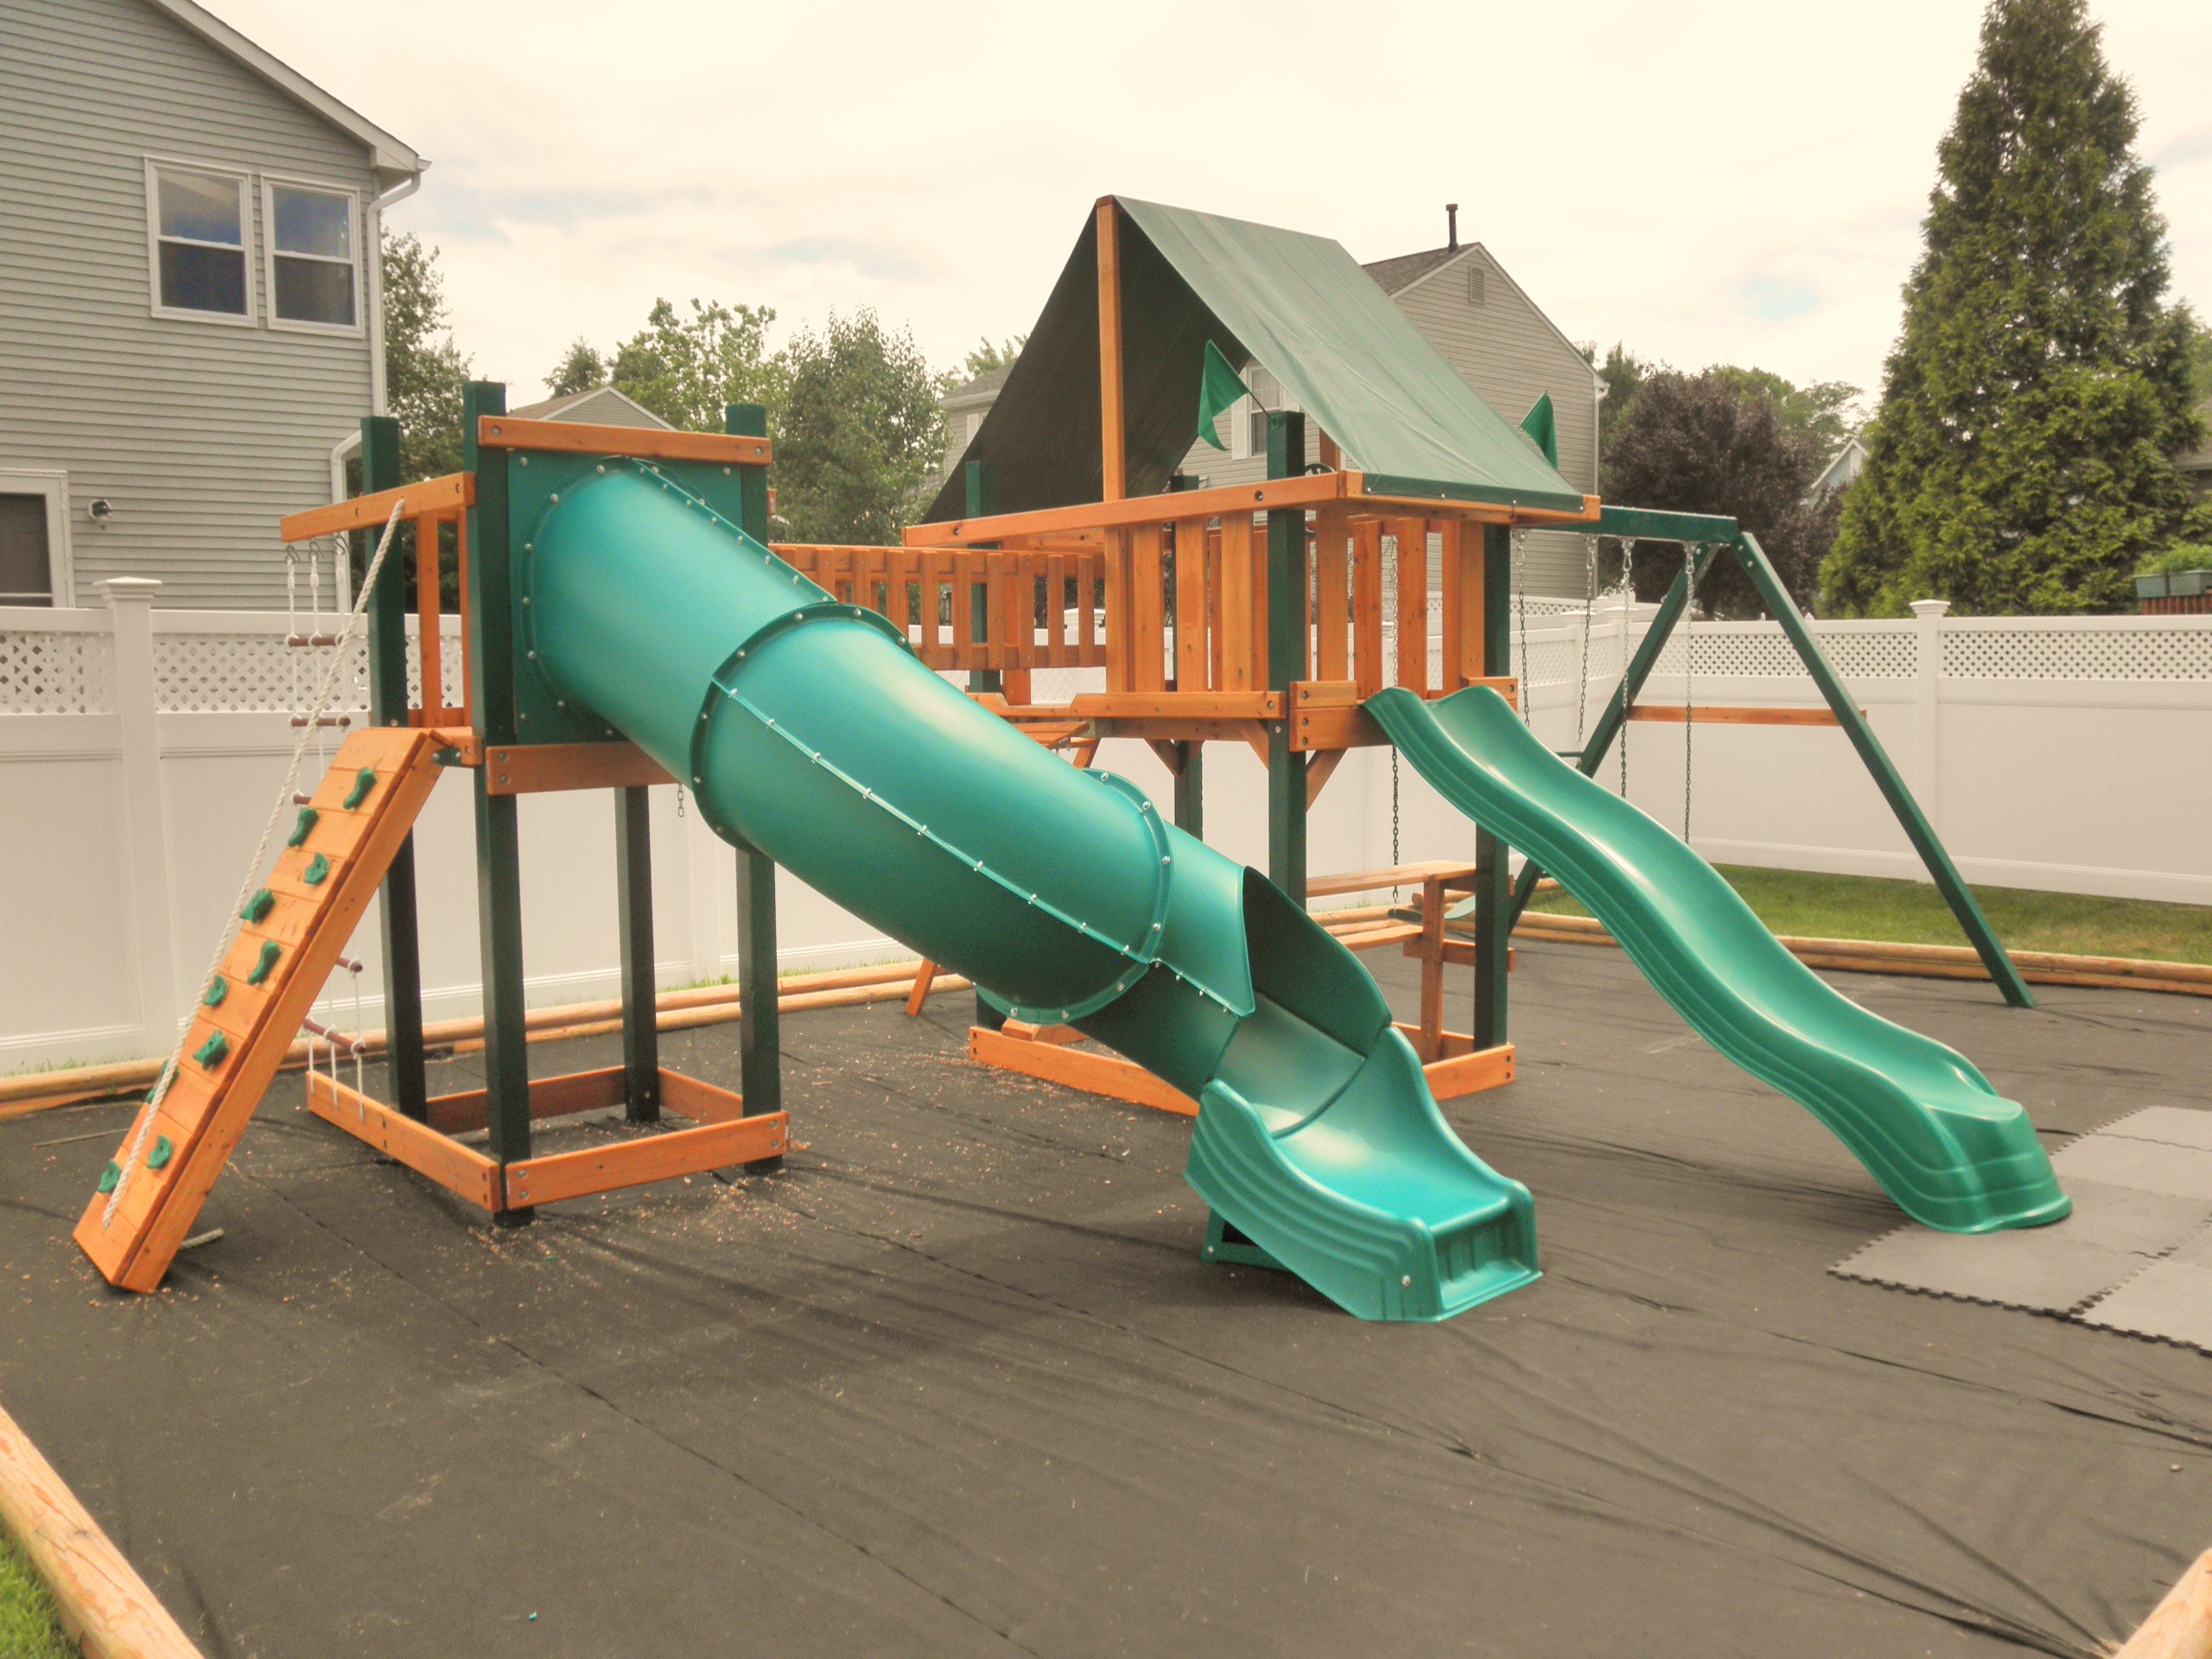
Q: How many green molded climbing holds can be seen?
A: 10